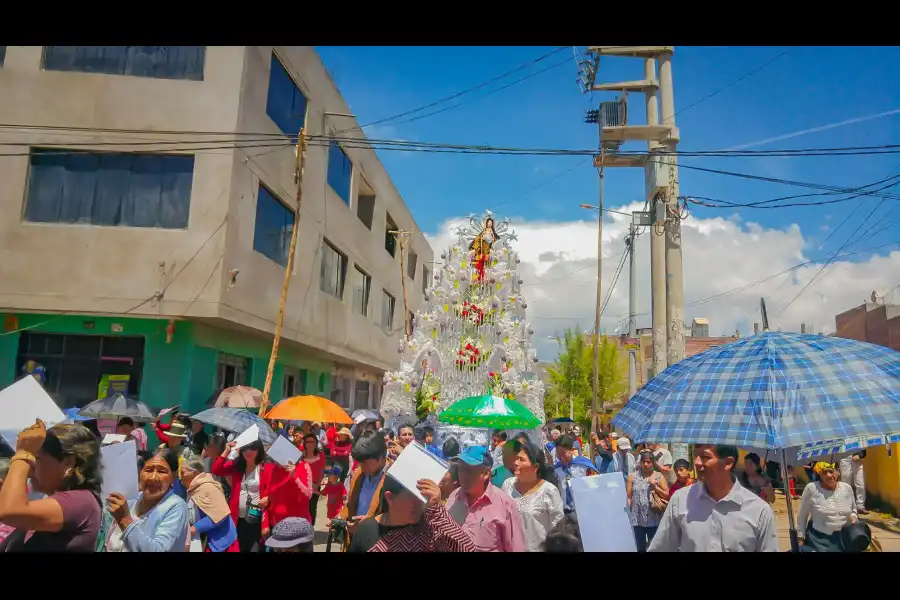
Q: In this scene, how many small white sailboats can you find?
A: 0